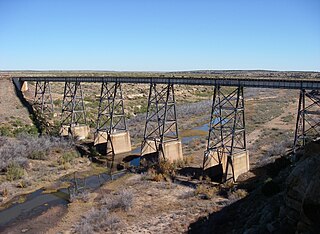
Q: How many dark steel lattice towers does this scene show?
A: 6